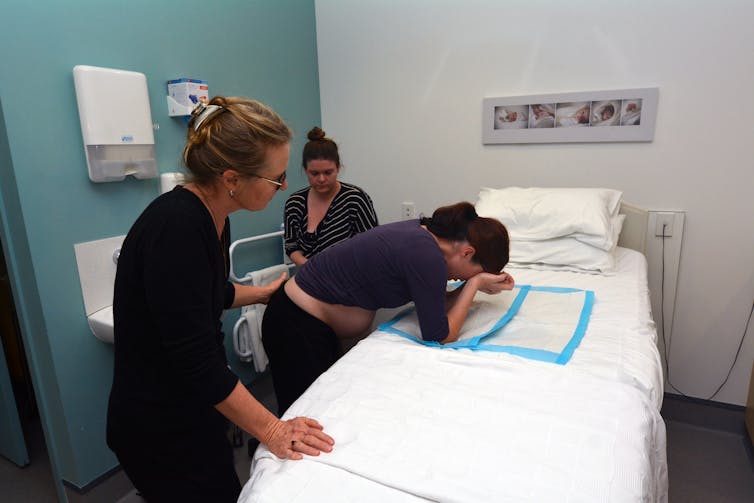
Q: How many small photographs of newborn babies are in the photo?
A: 5